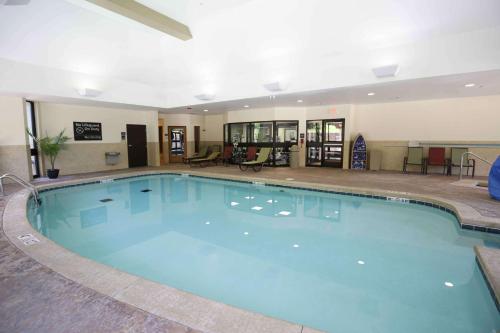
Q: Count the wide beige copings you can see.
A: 1